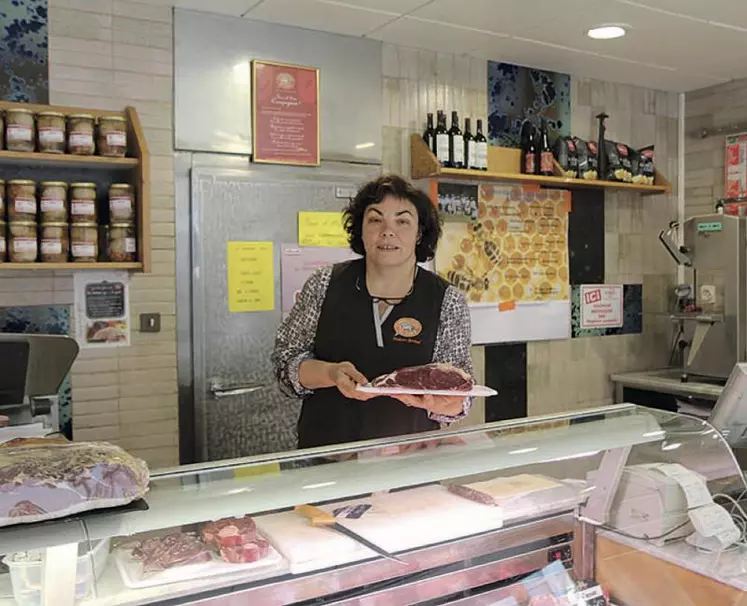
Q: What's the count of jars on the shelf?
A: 15